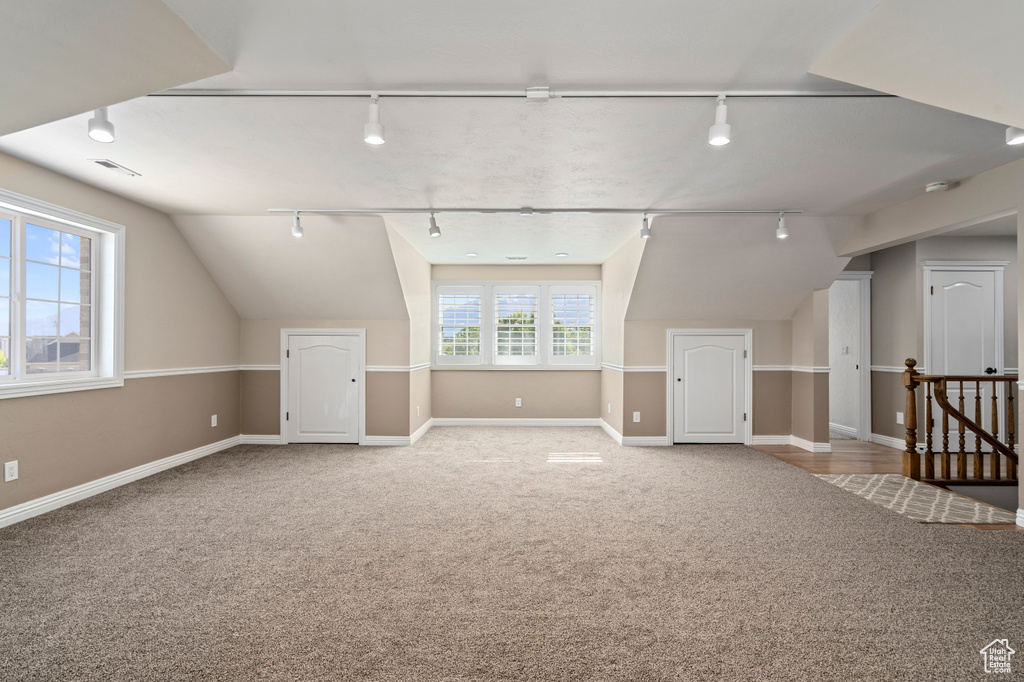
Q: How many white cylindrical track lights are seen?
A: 8